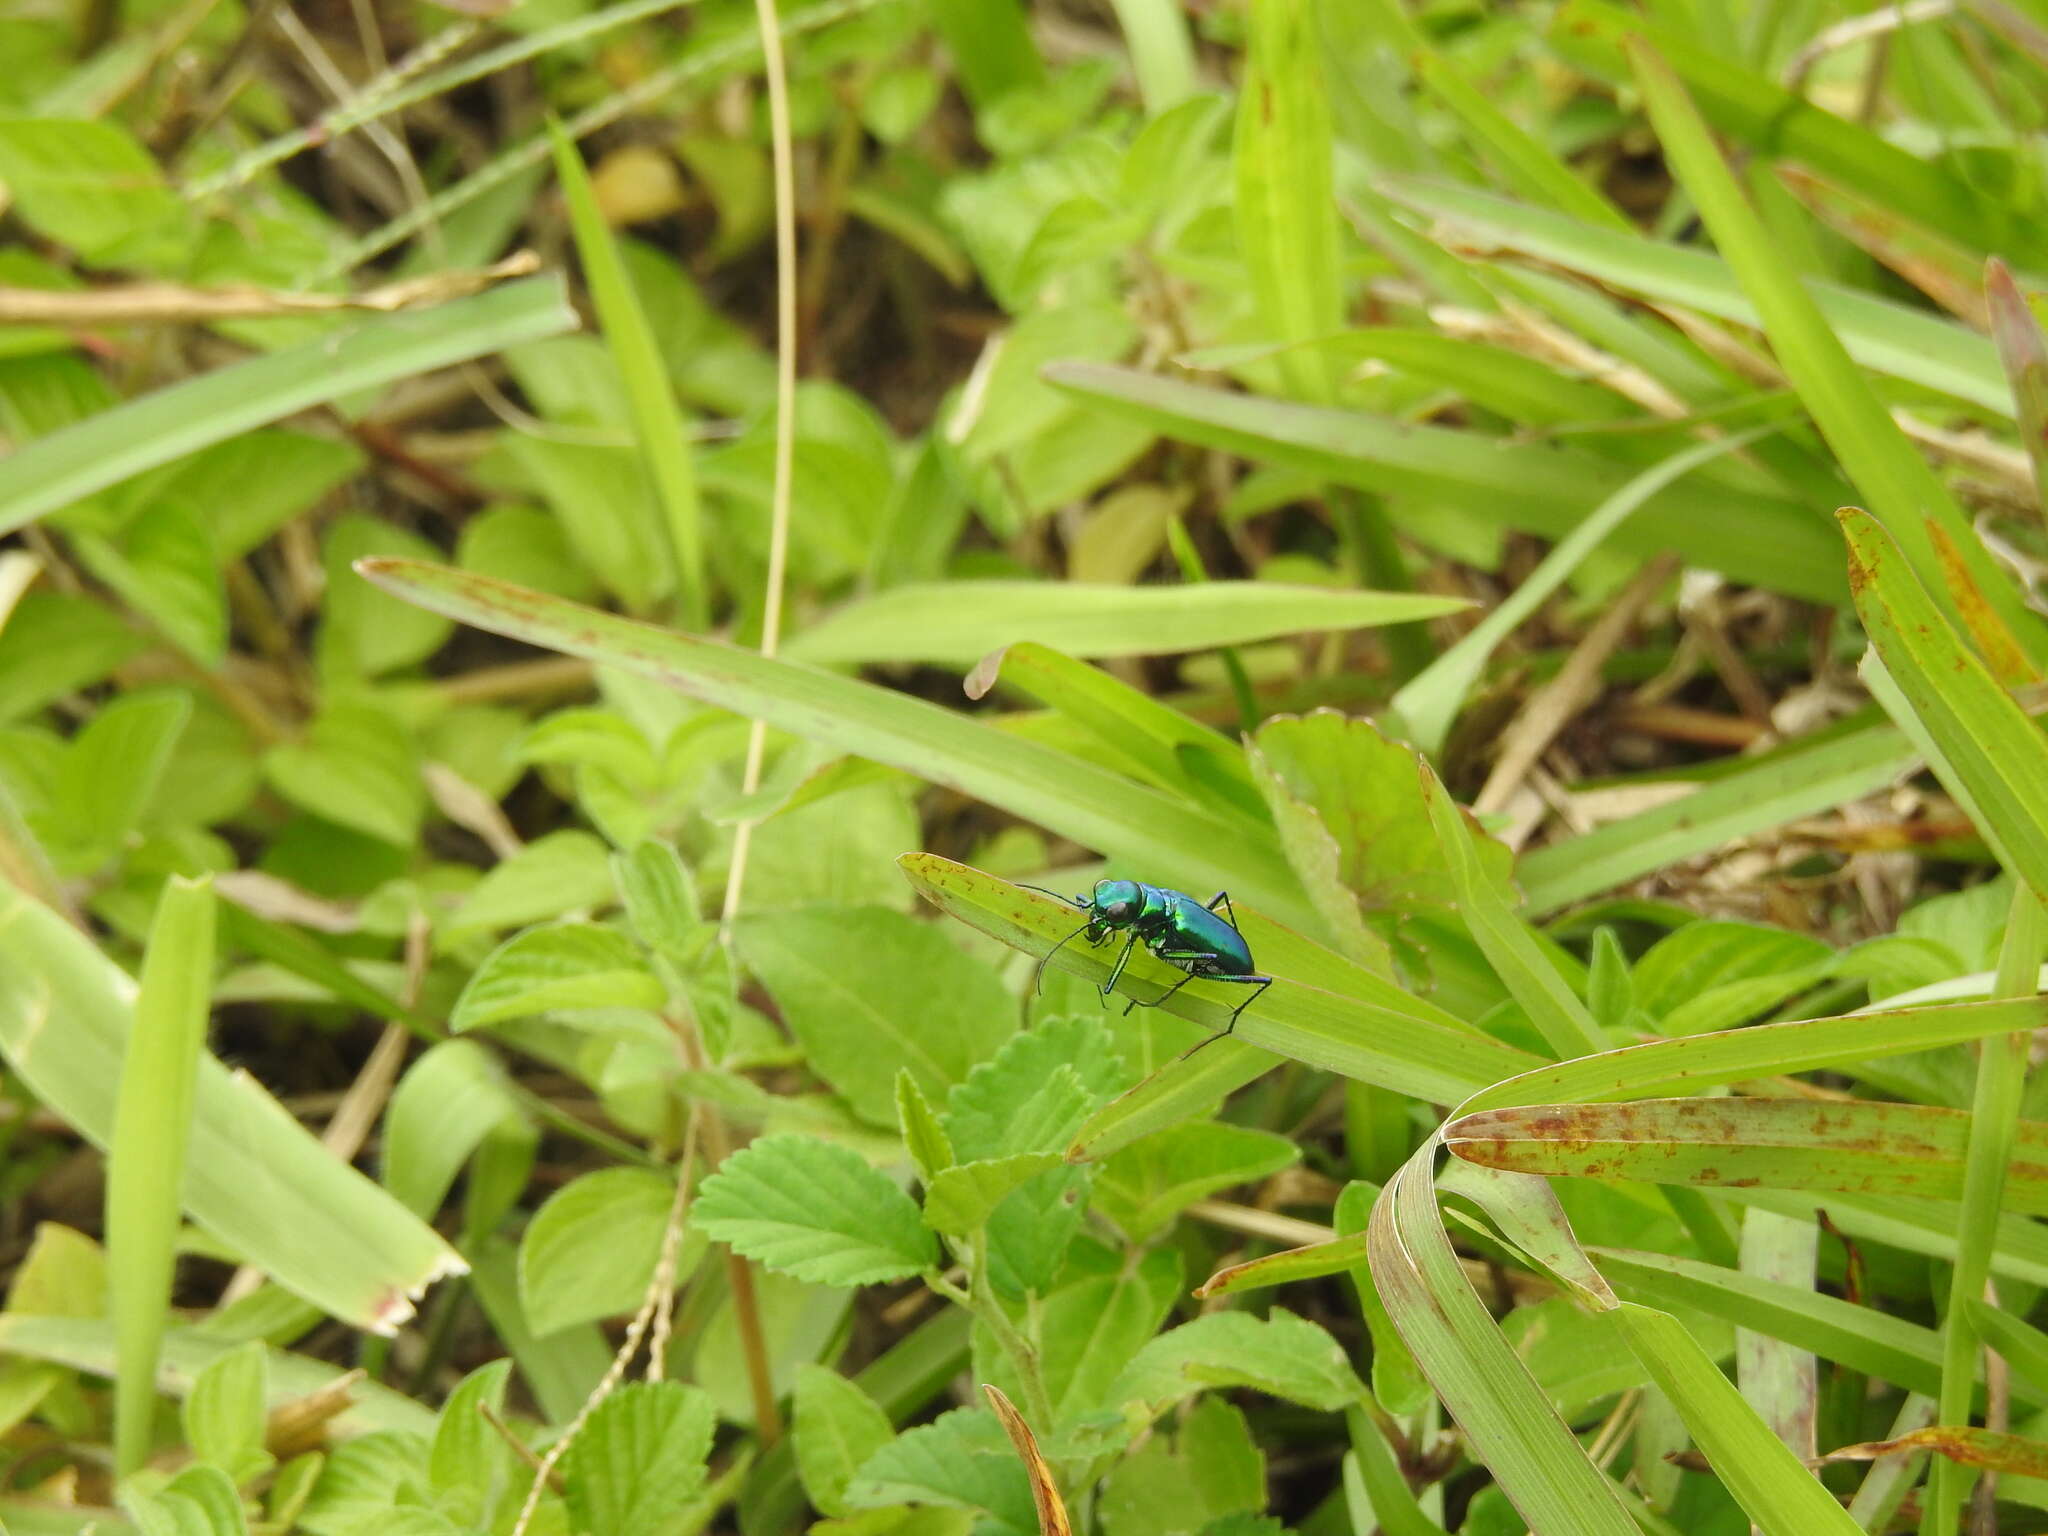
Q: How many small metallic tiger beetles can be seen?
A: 1